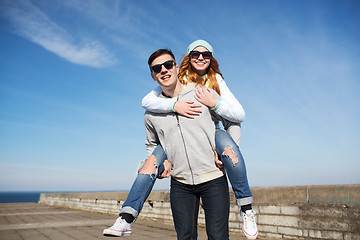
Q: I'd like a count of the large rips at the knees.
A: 2